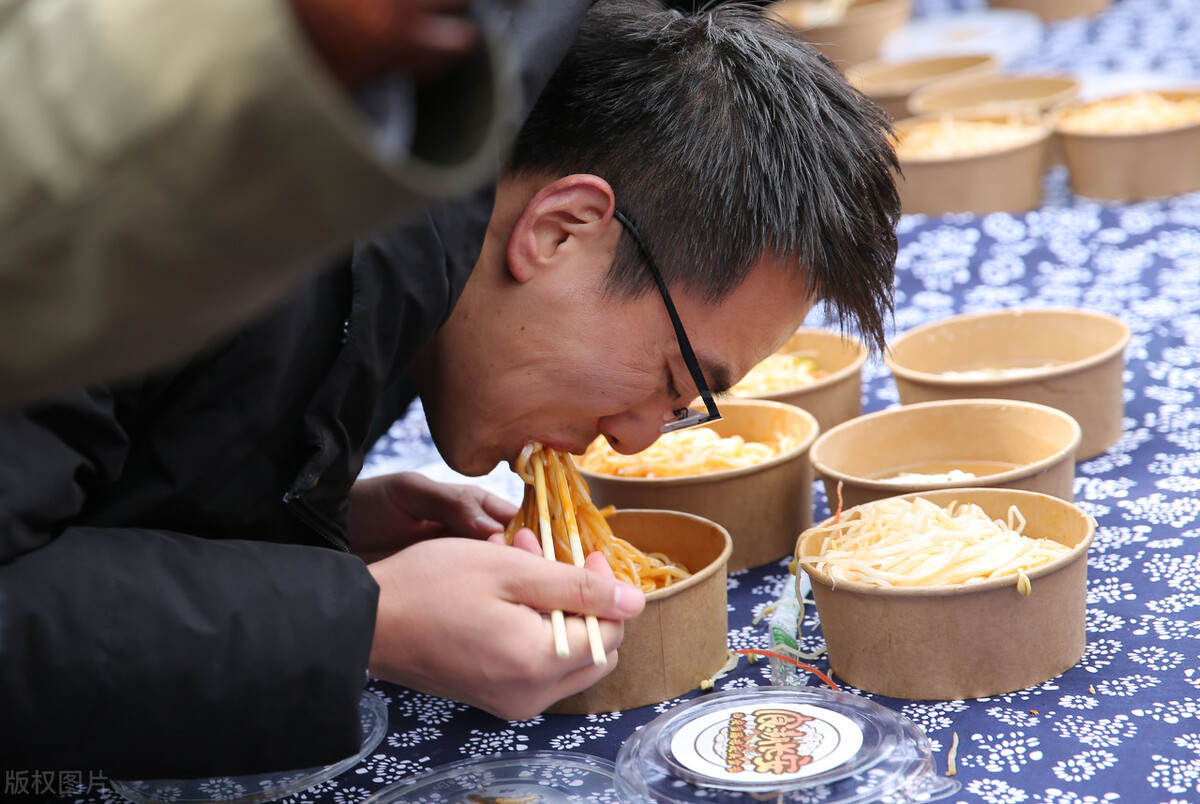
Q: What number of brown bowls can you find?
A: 12